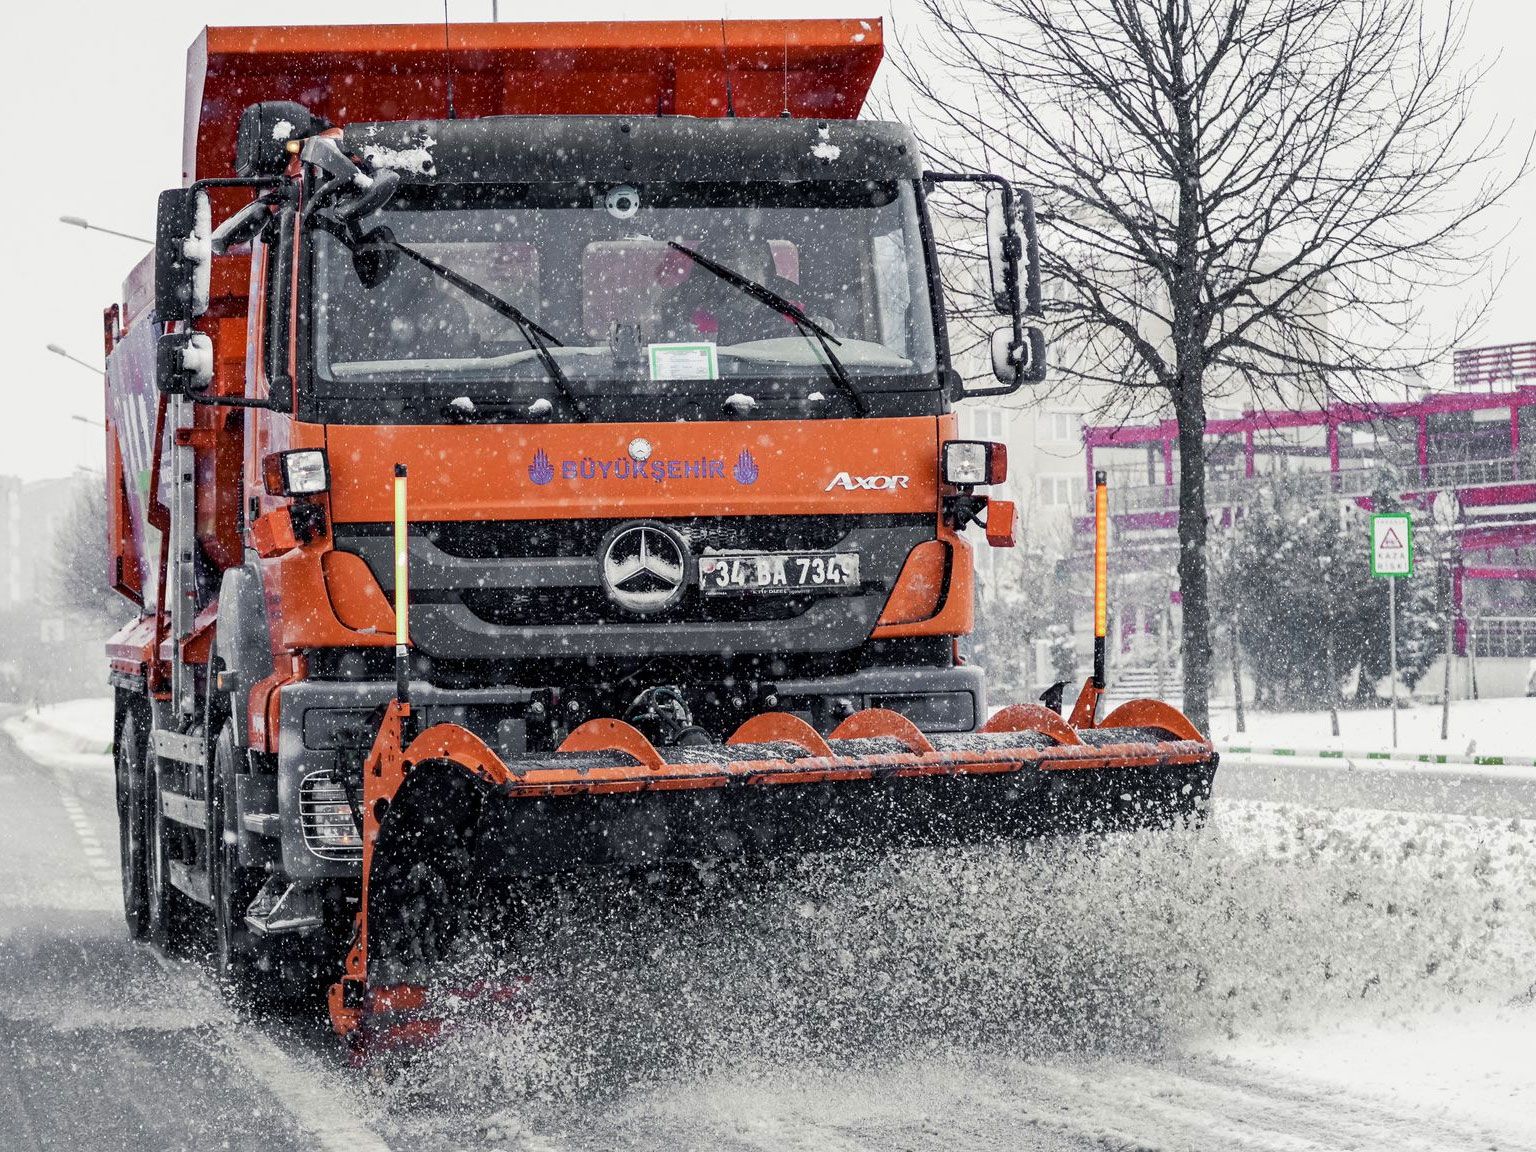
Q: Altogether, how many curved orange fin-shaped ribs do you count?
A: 6